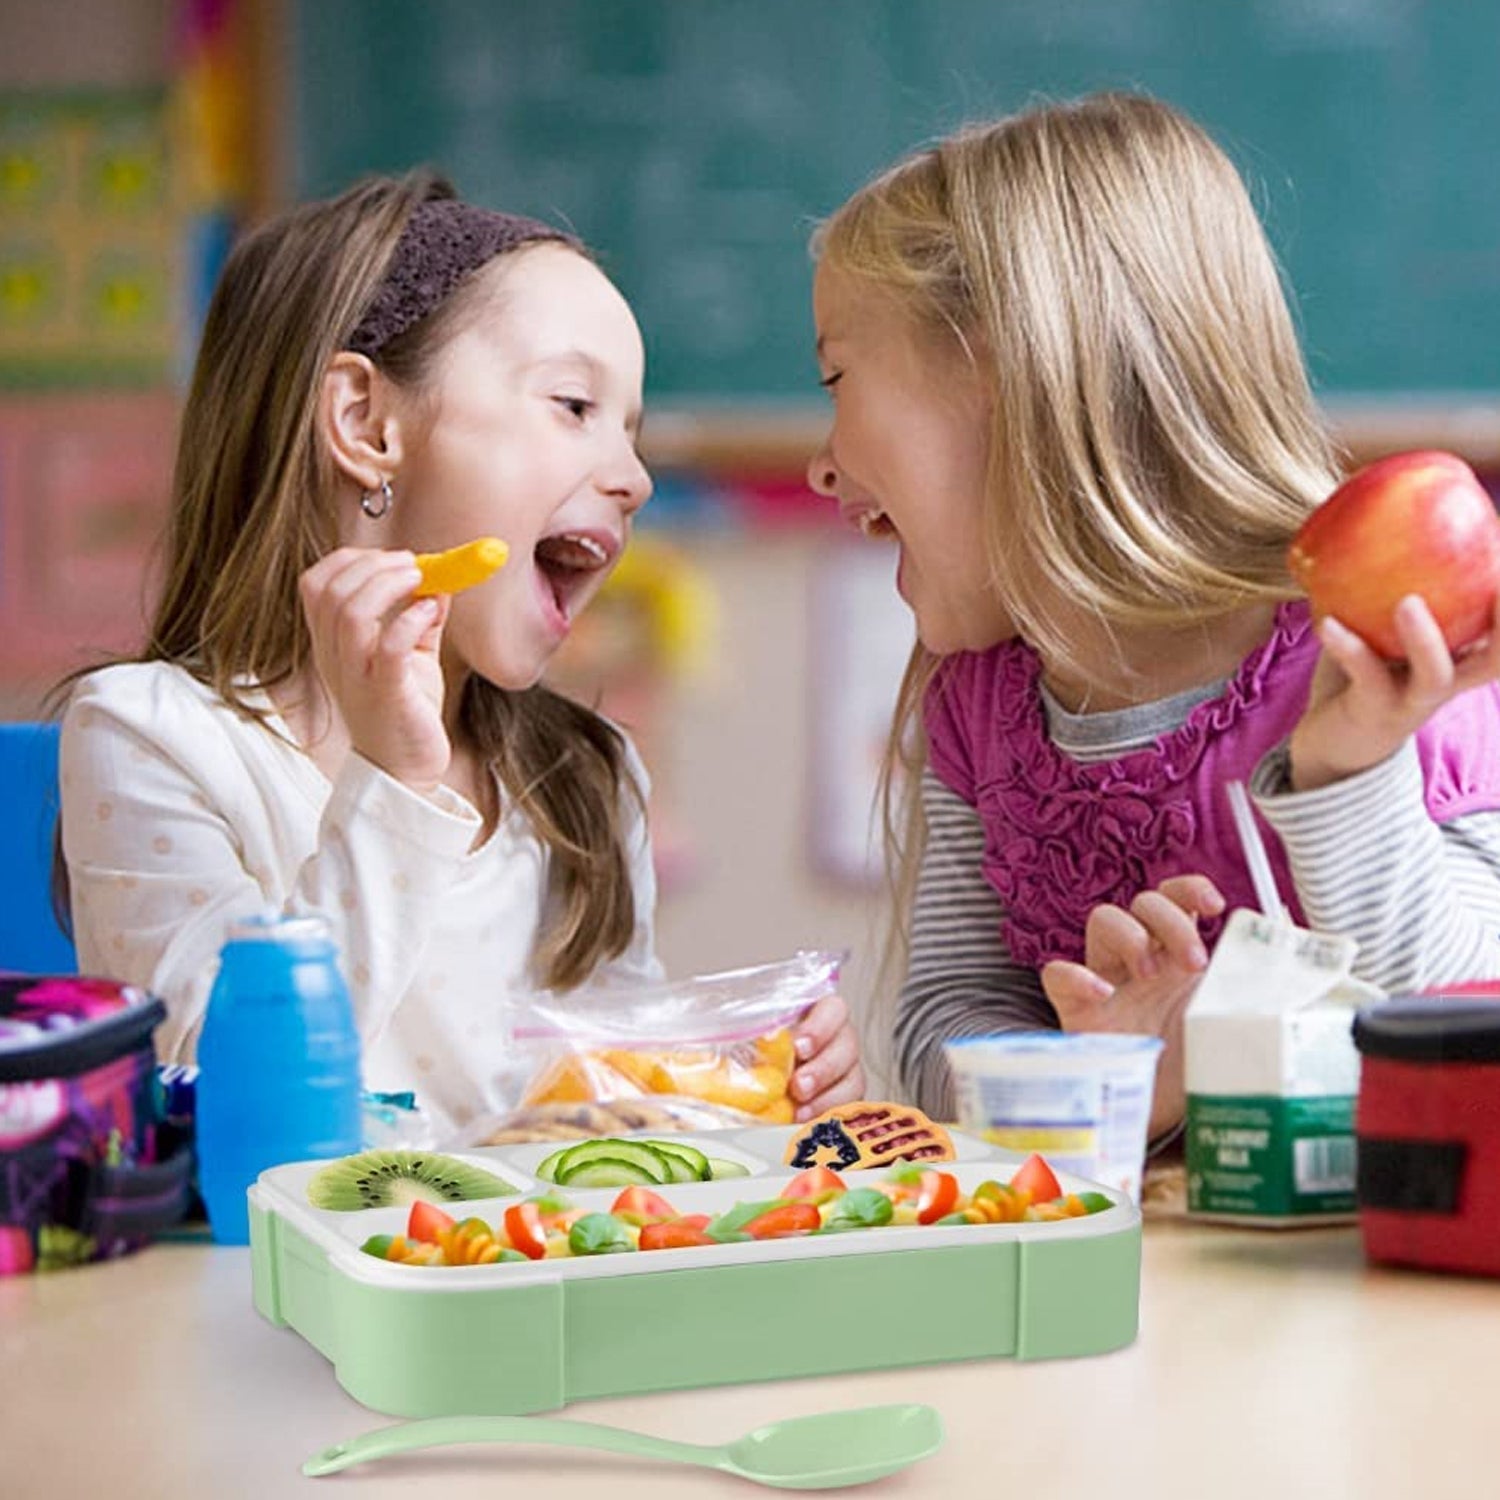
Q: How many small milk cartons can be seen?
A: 1